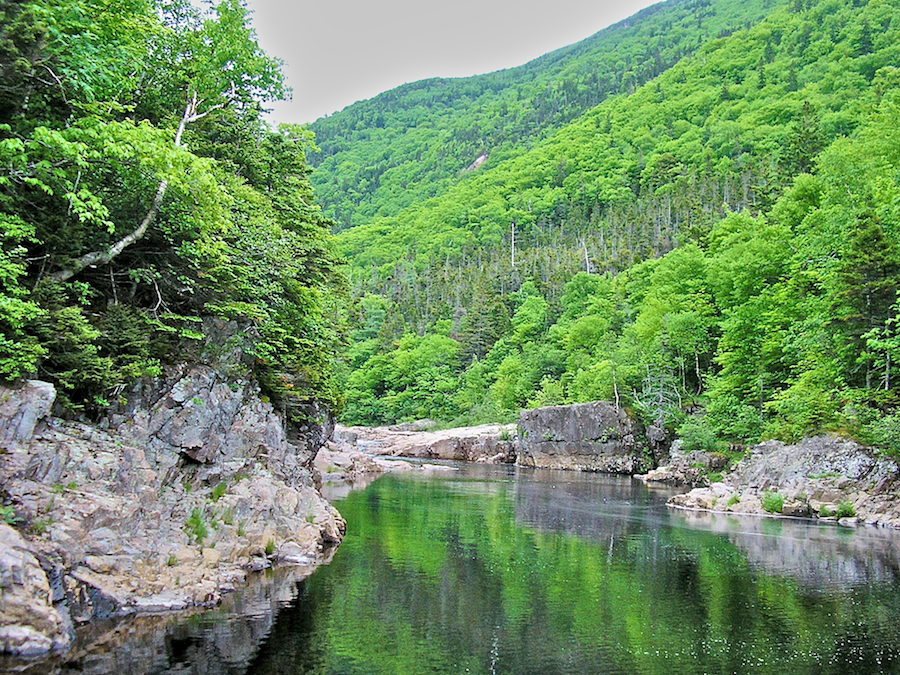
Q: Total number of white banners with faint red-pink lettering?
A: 0